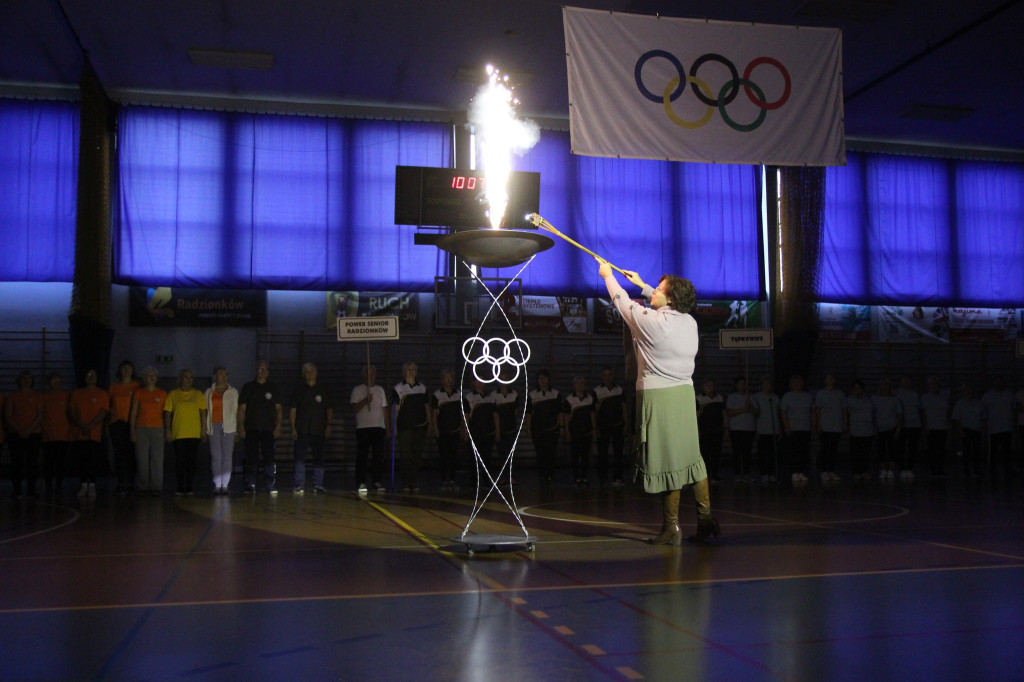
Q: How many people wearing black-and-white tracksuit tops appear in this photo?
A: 8